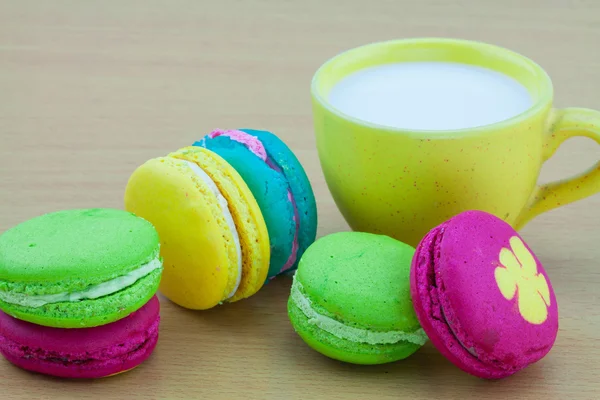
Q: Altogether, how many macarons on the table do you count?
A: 6